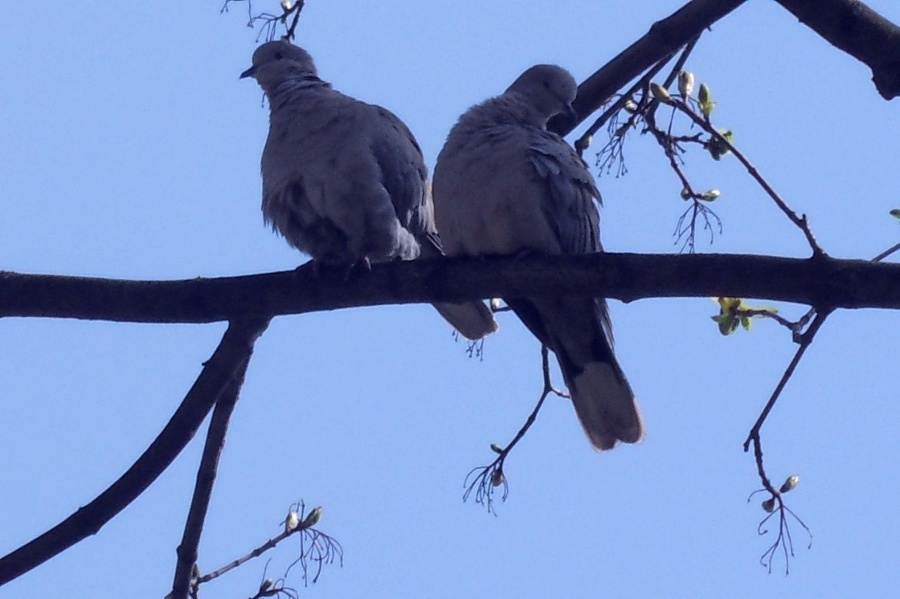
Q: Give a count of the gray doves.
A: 2